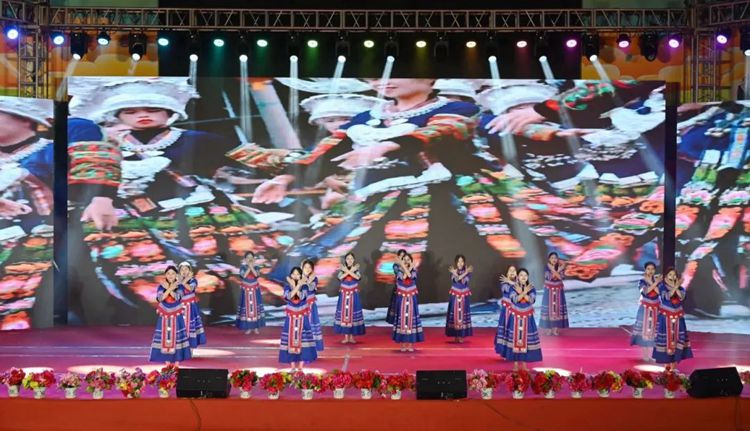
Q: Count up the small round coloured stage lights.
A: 15